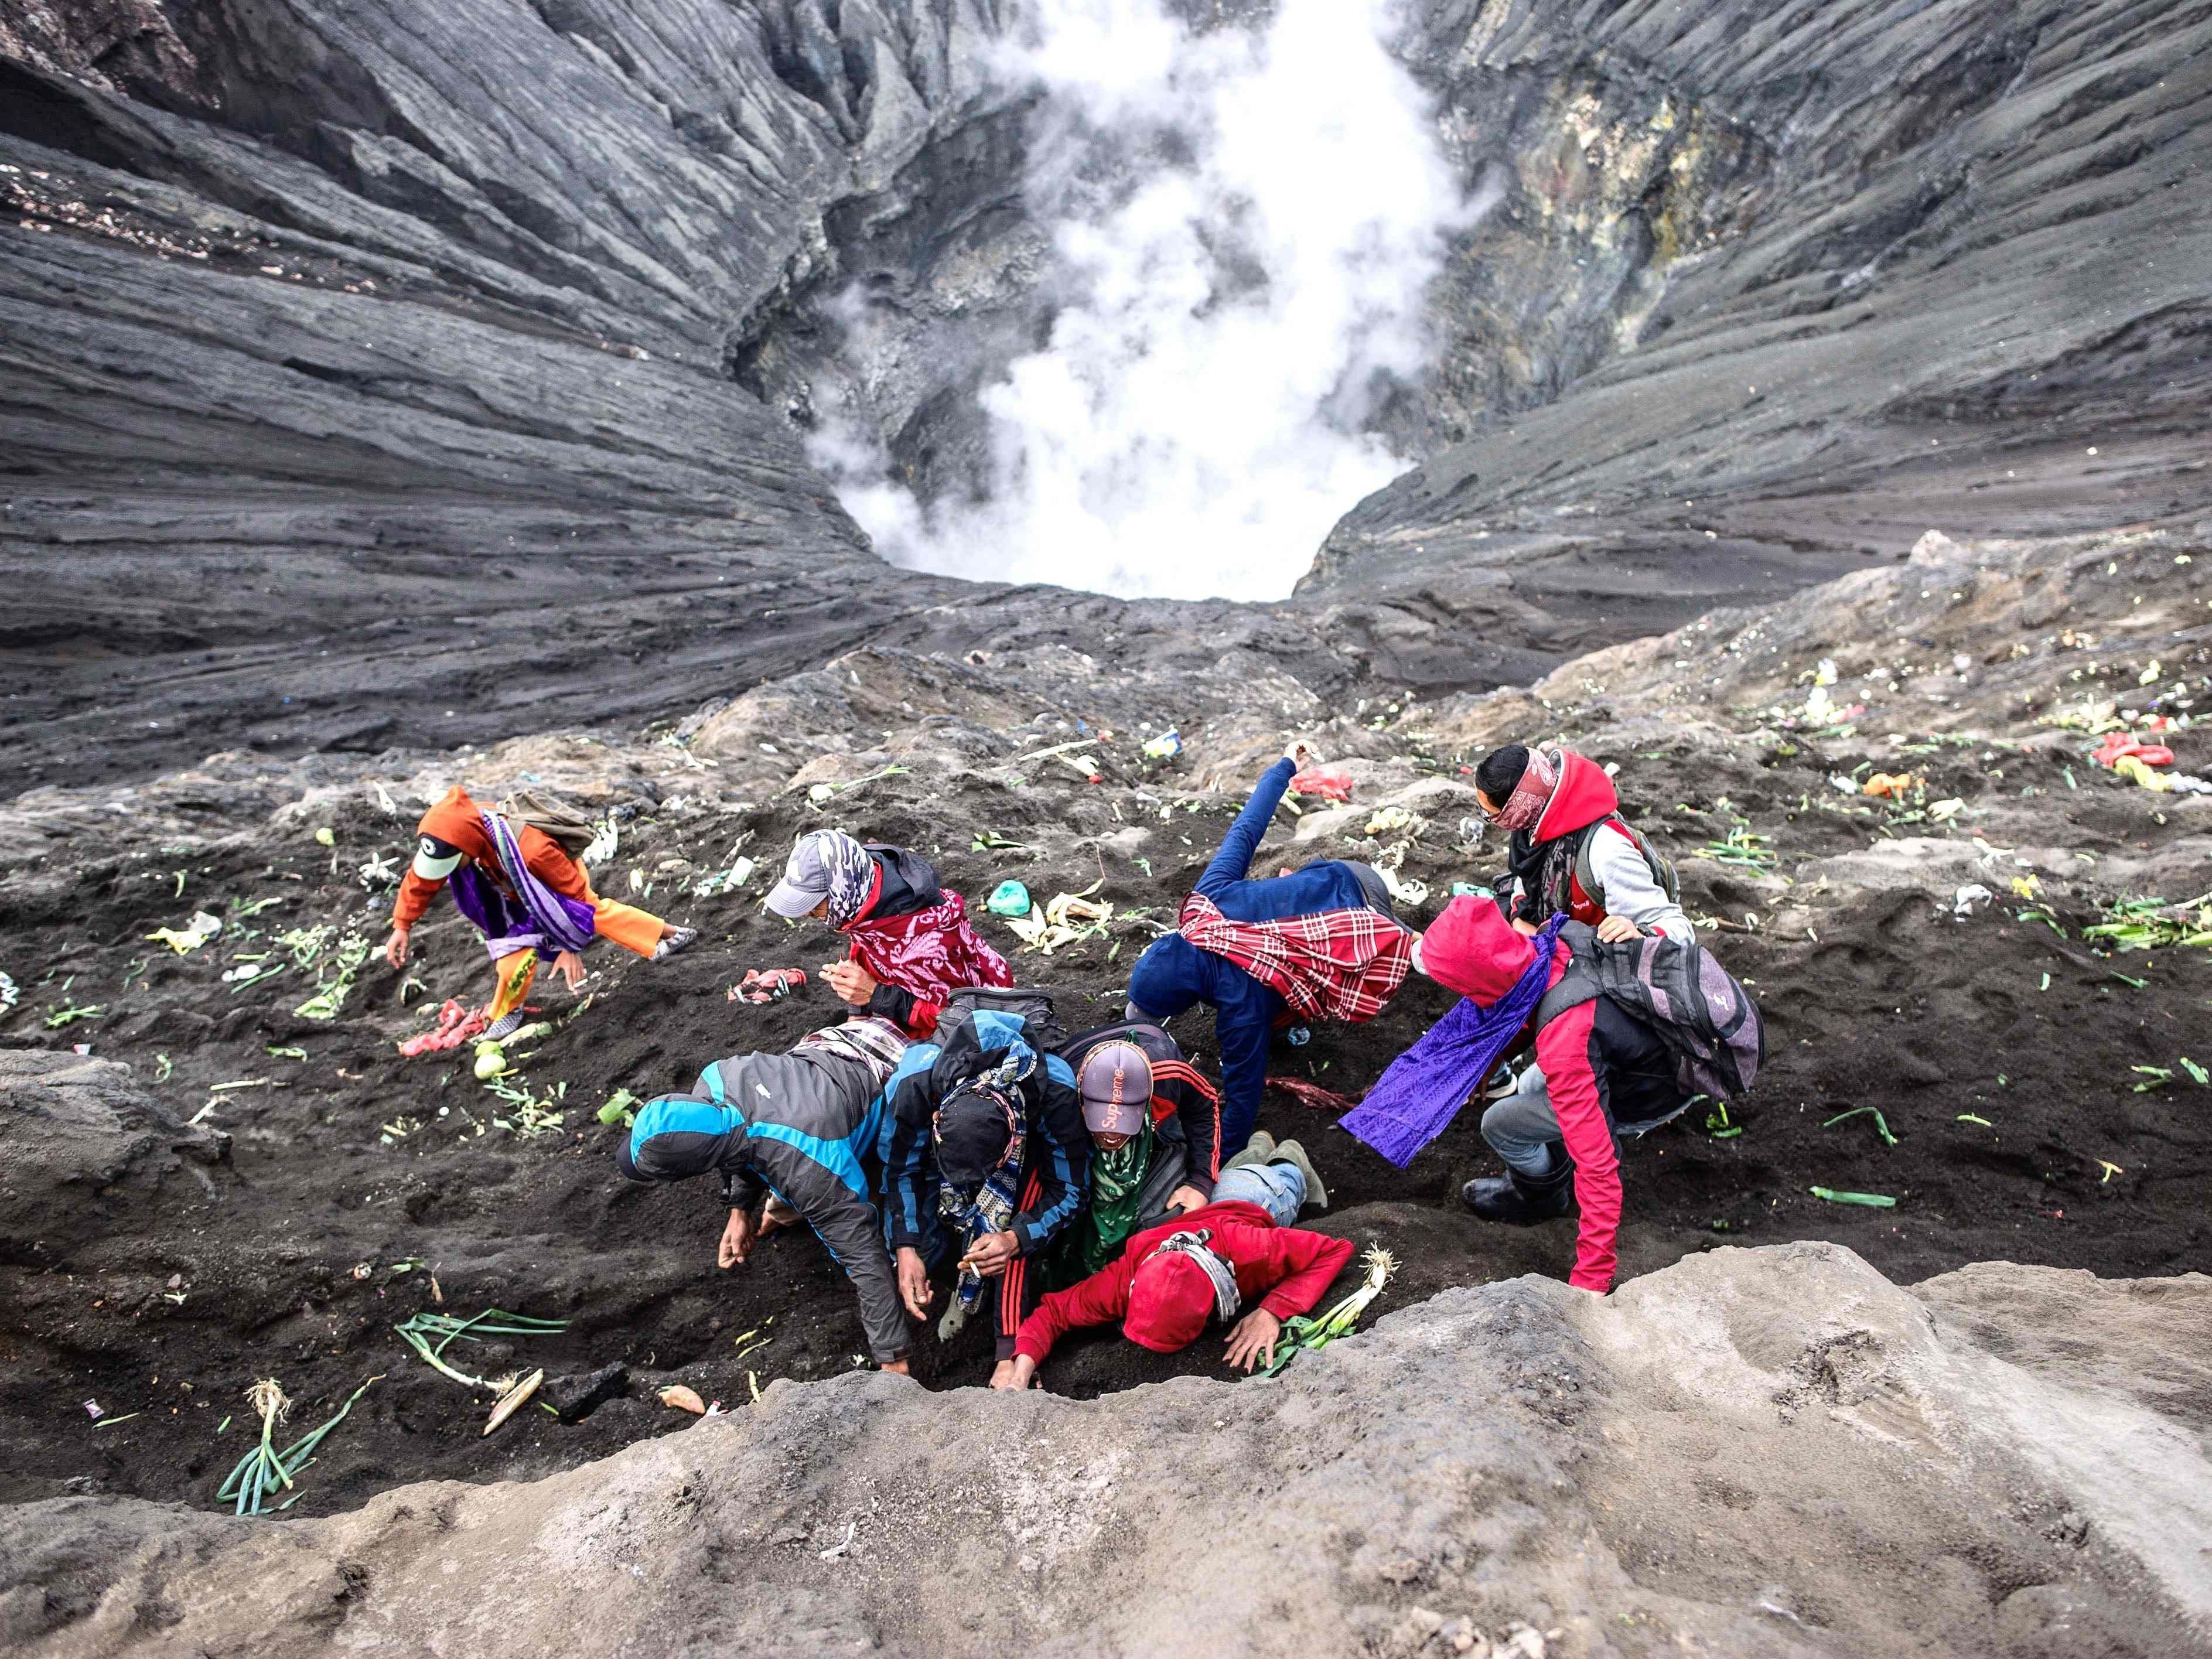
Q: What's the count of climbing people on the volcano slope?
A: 9